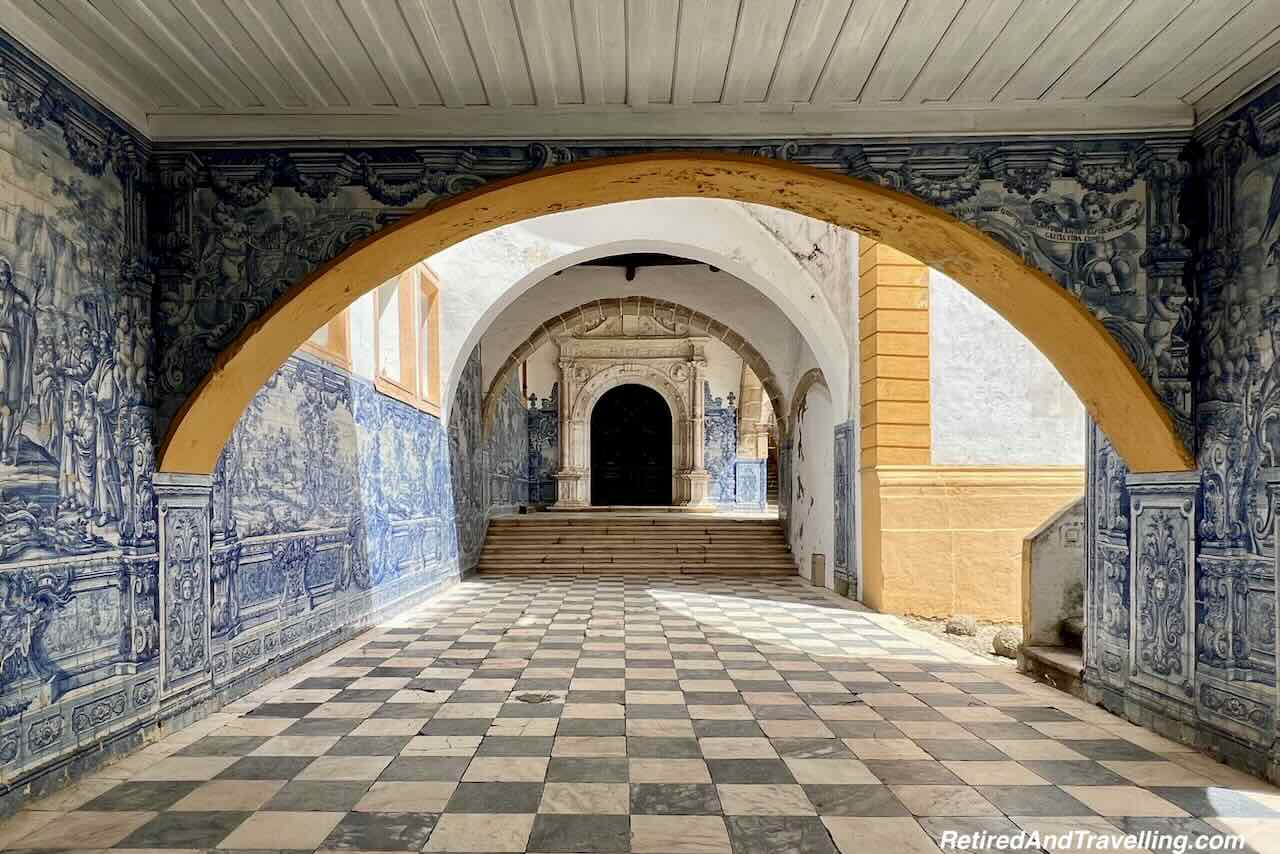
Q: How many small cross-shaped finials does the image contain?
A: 2